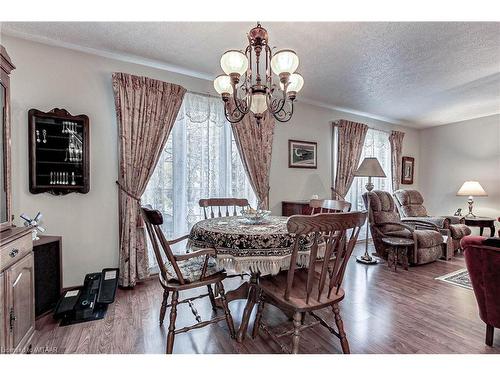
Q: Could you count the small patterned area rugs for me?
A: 1